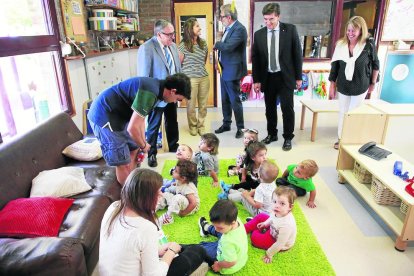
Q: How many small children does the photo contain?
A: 9